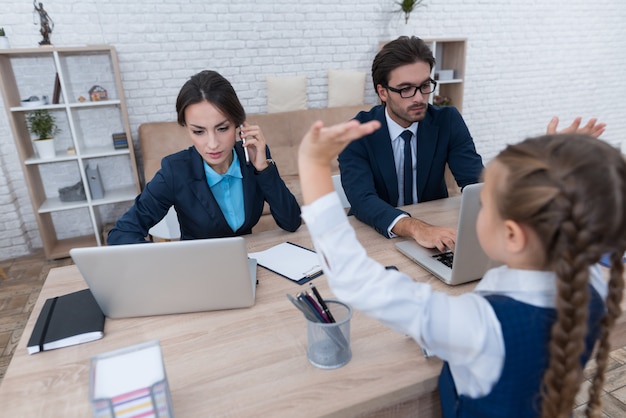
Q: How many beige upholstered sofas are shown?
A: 1